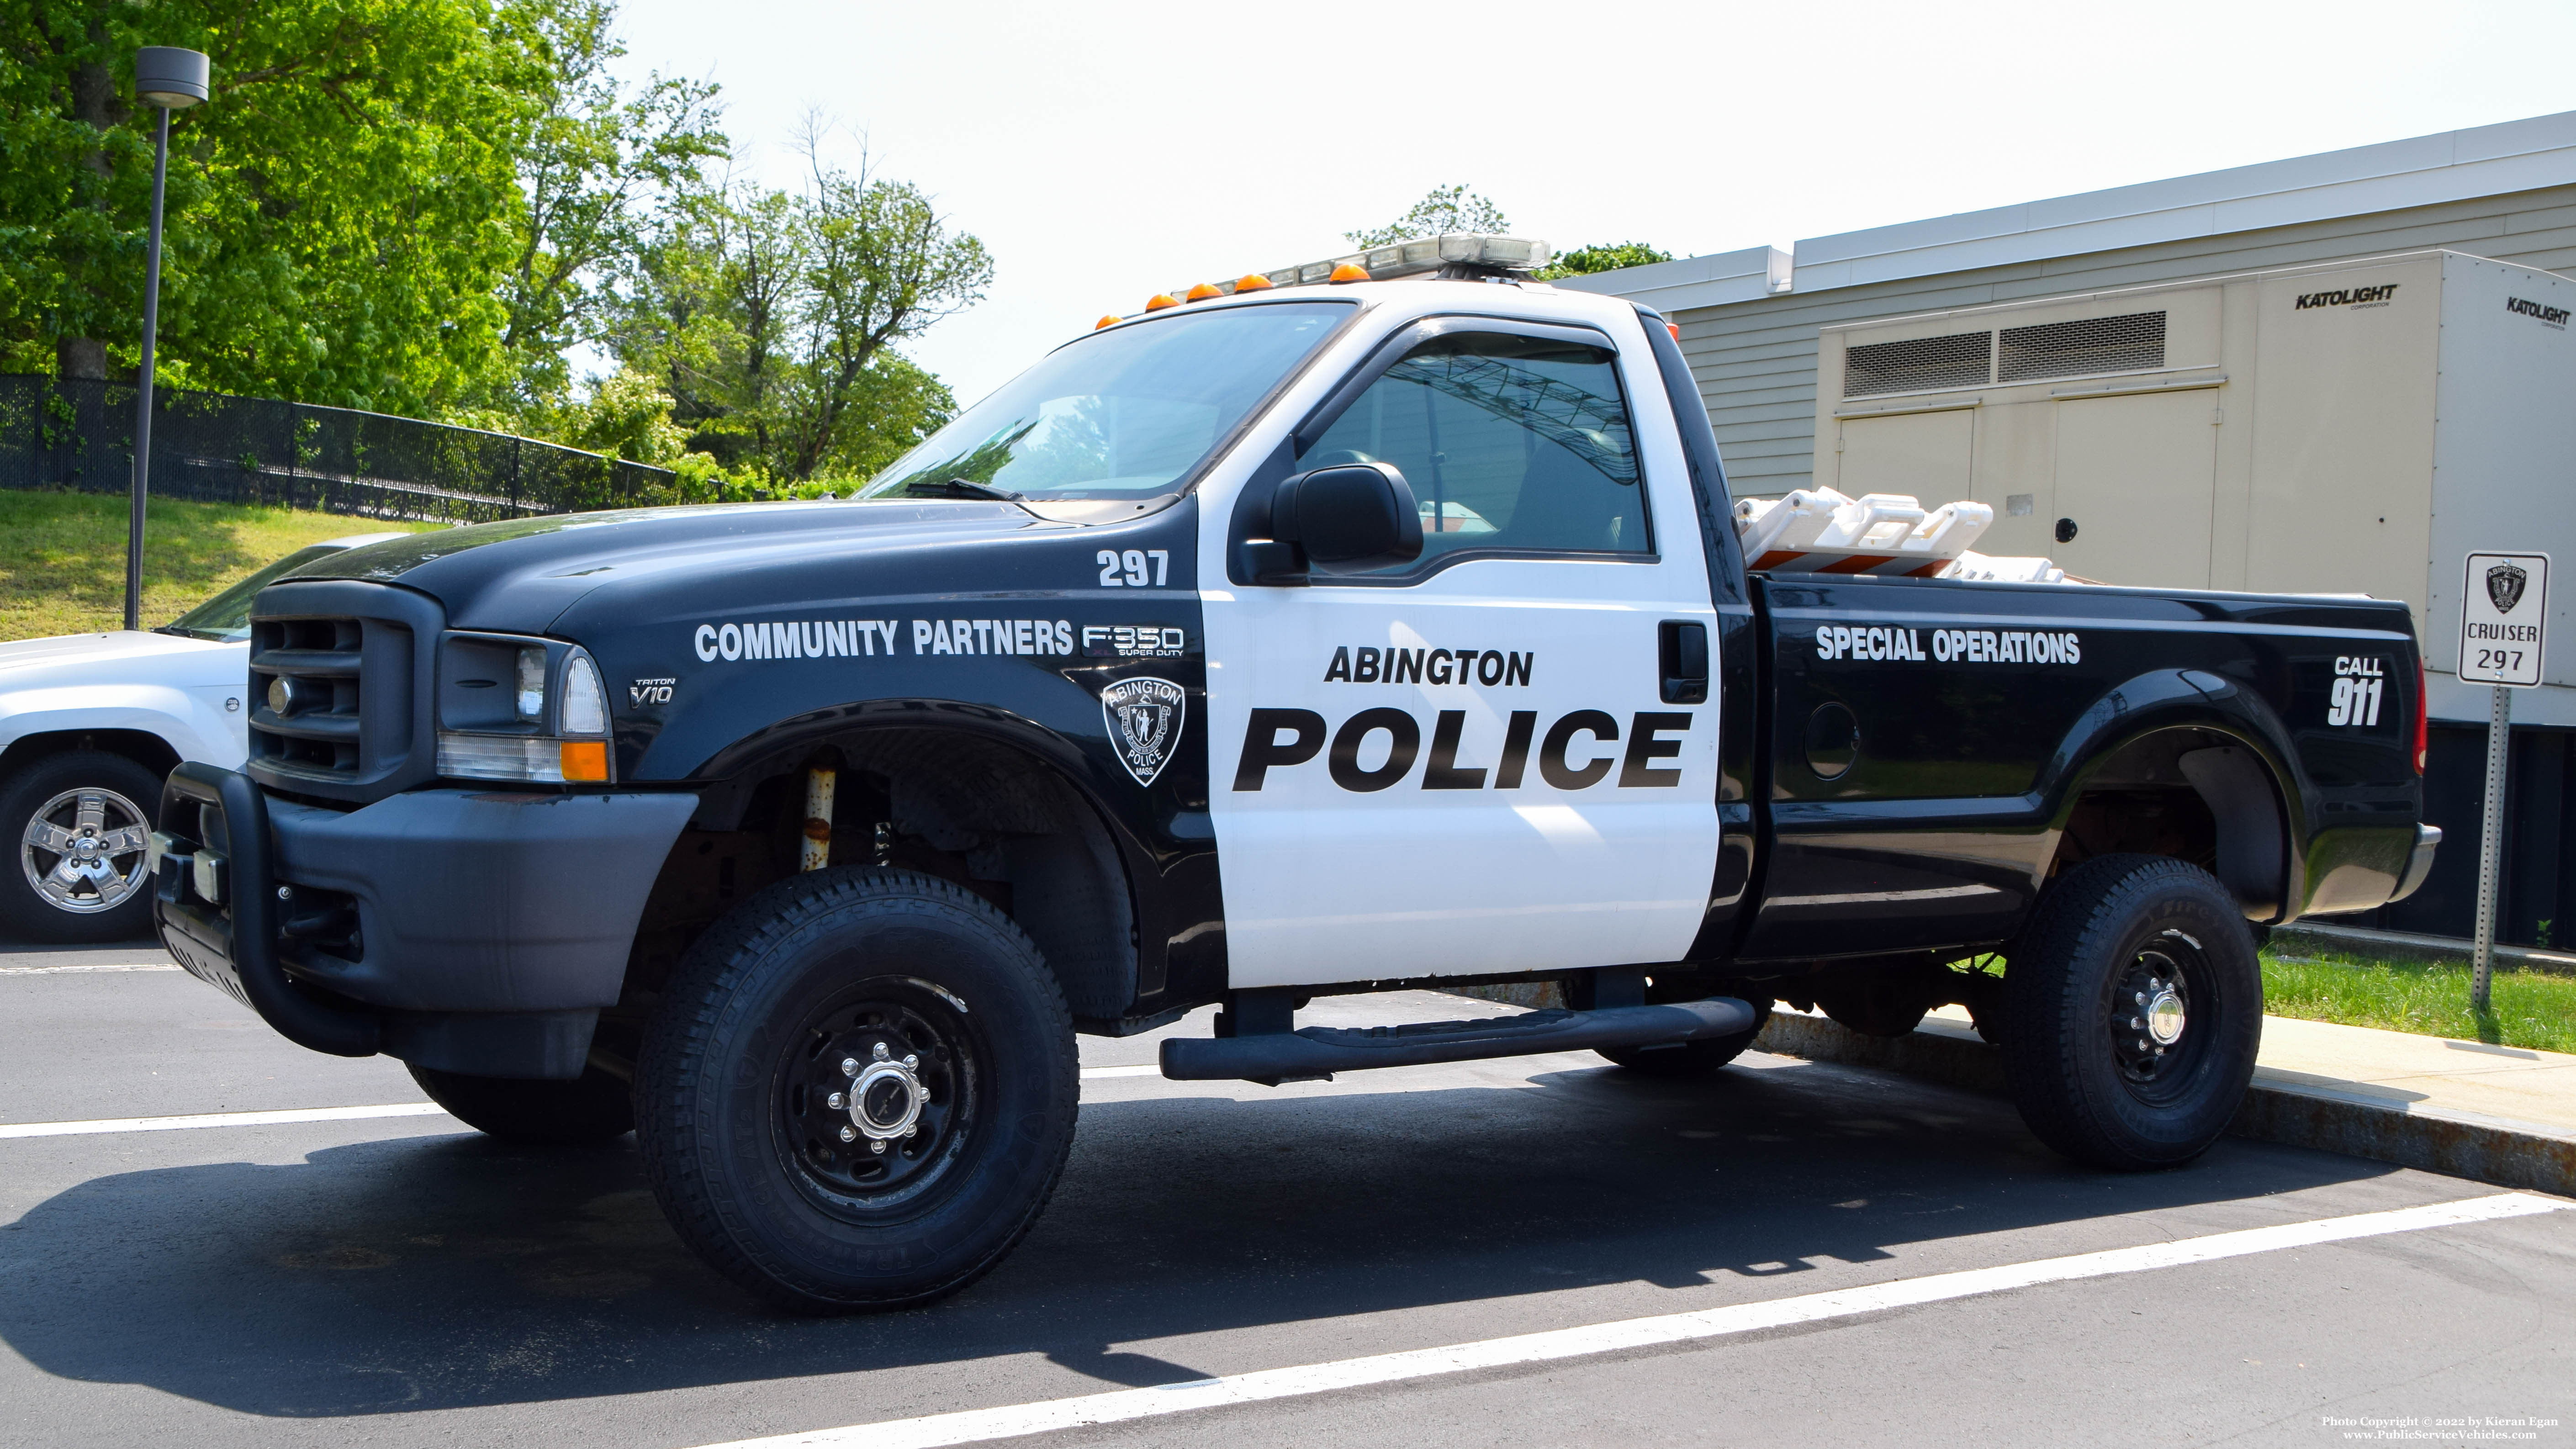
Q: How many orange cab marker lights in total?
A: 5